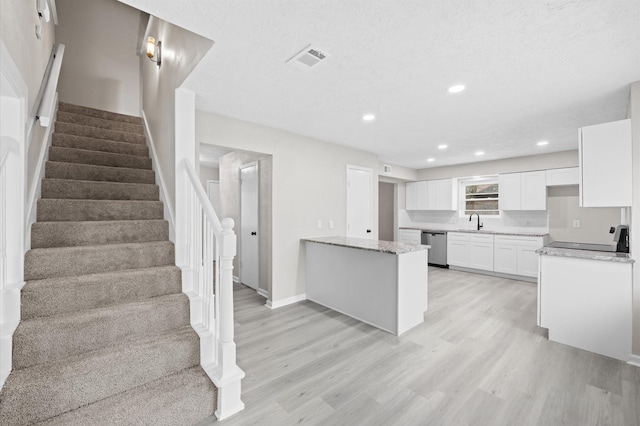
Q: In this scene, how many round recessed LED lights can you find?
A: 6